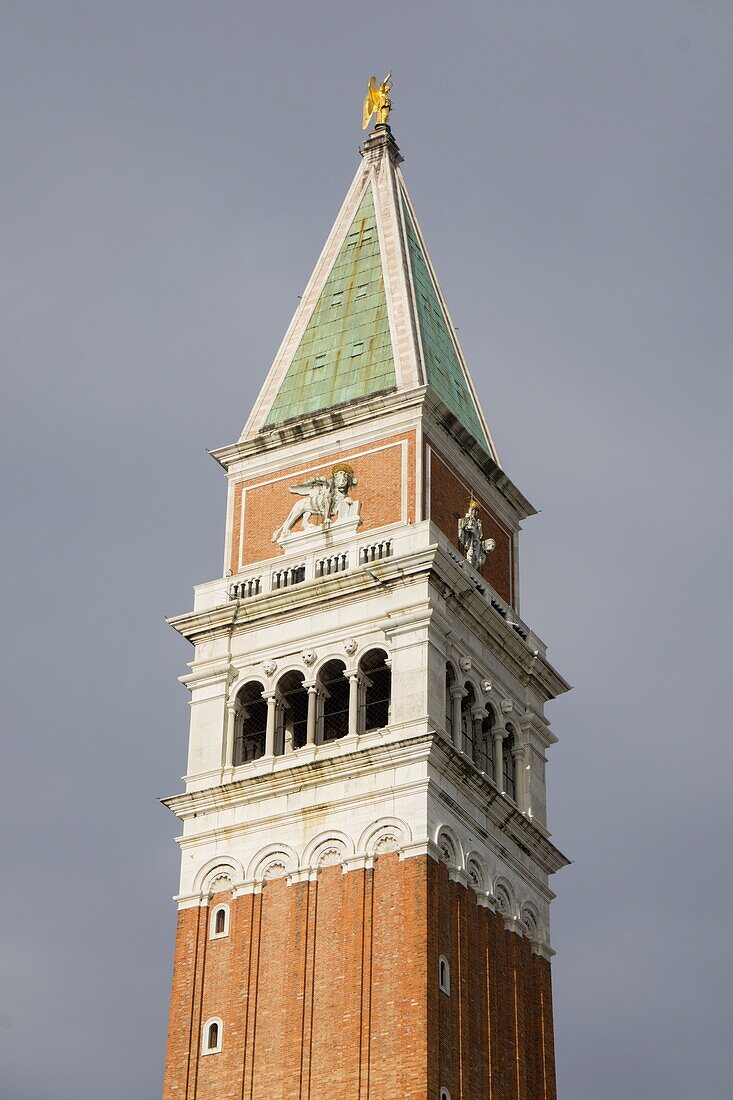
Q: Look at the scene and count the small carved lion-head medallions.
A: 6